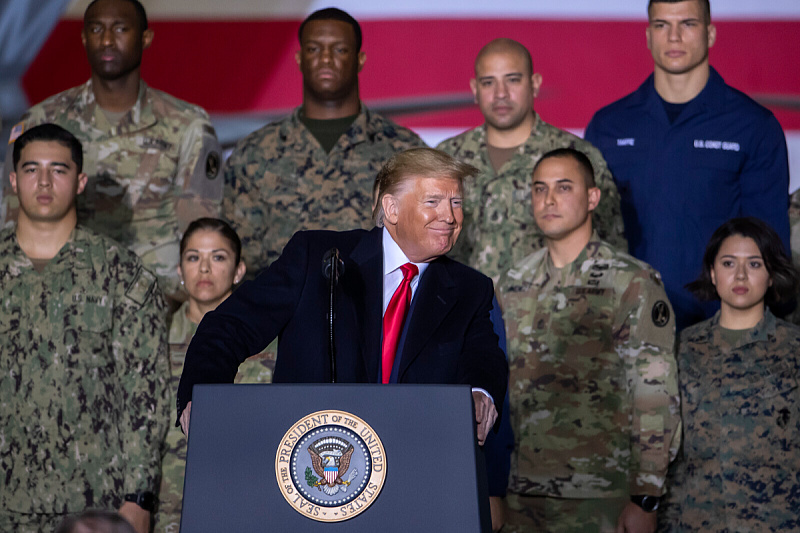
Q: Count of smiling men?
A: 1